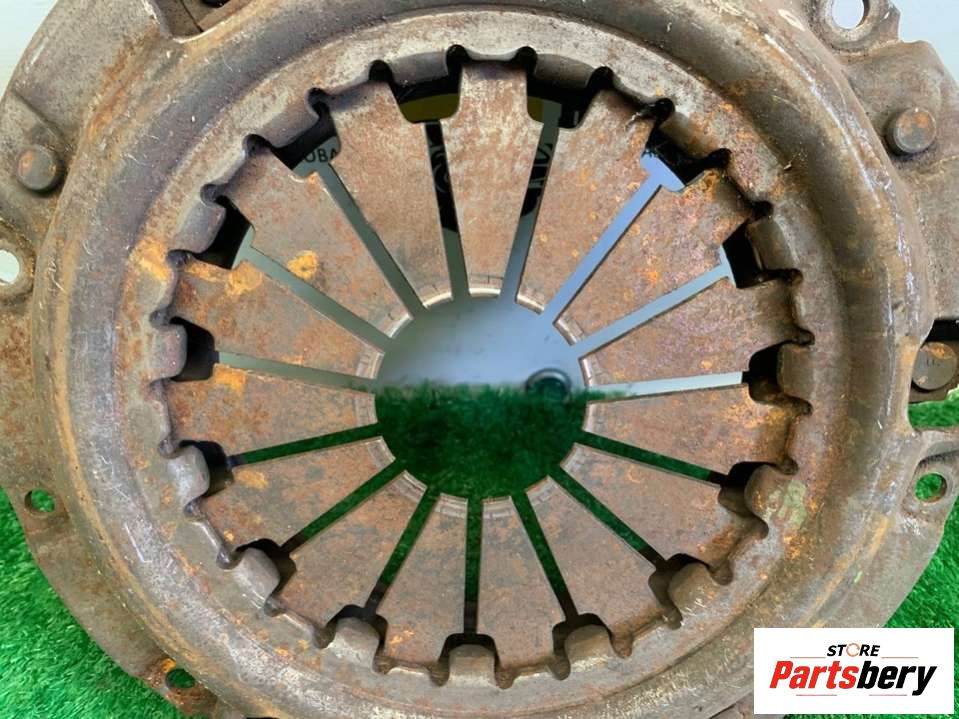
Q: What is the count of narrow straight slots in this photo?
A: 15